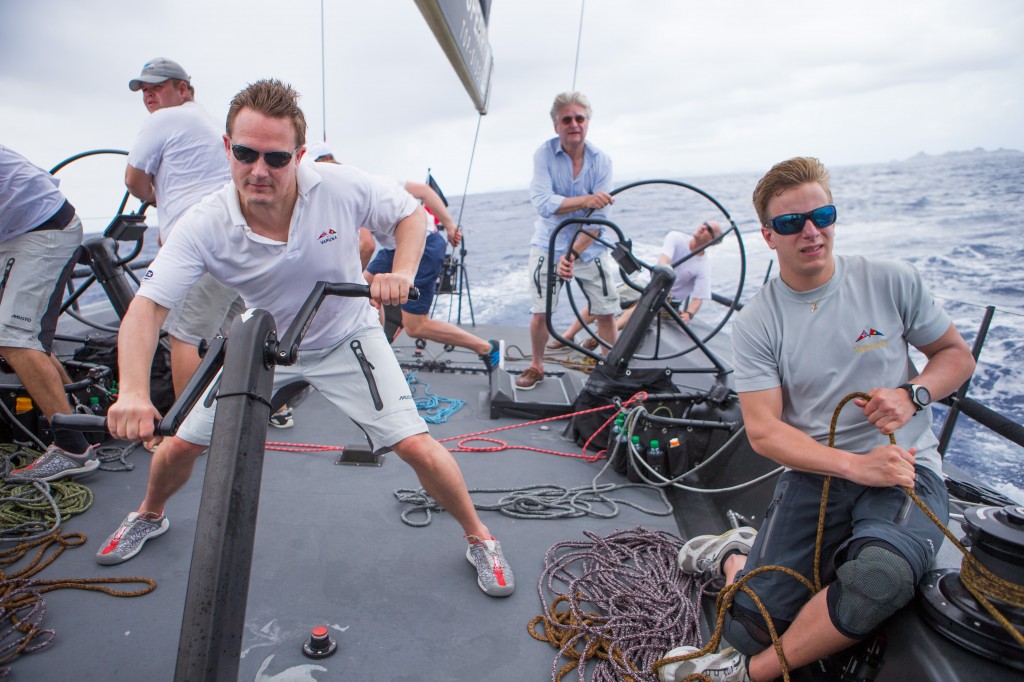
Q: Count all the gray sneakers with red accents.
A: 3